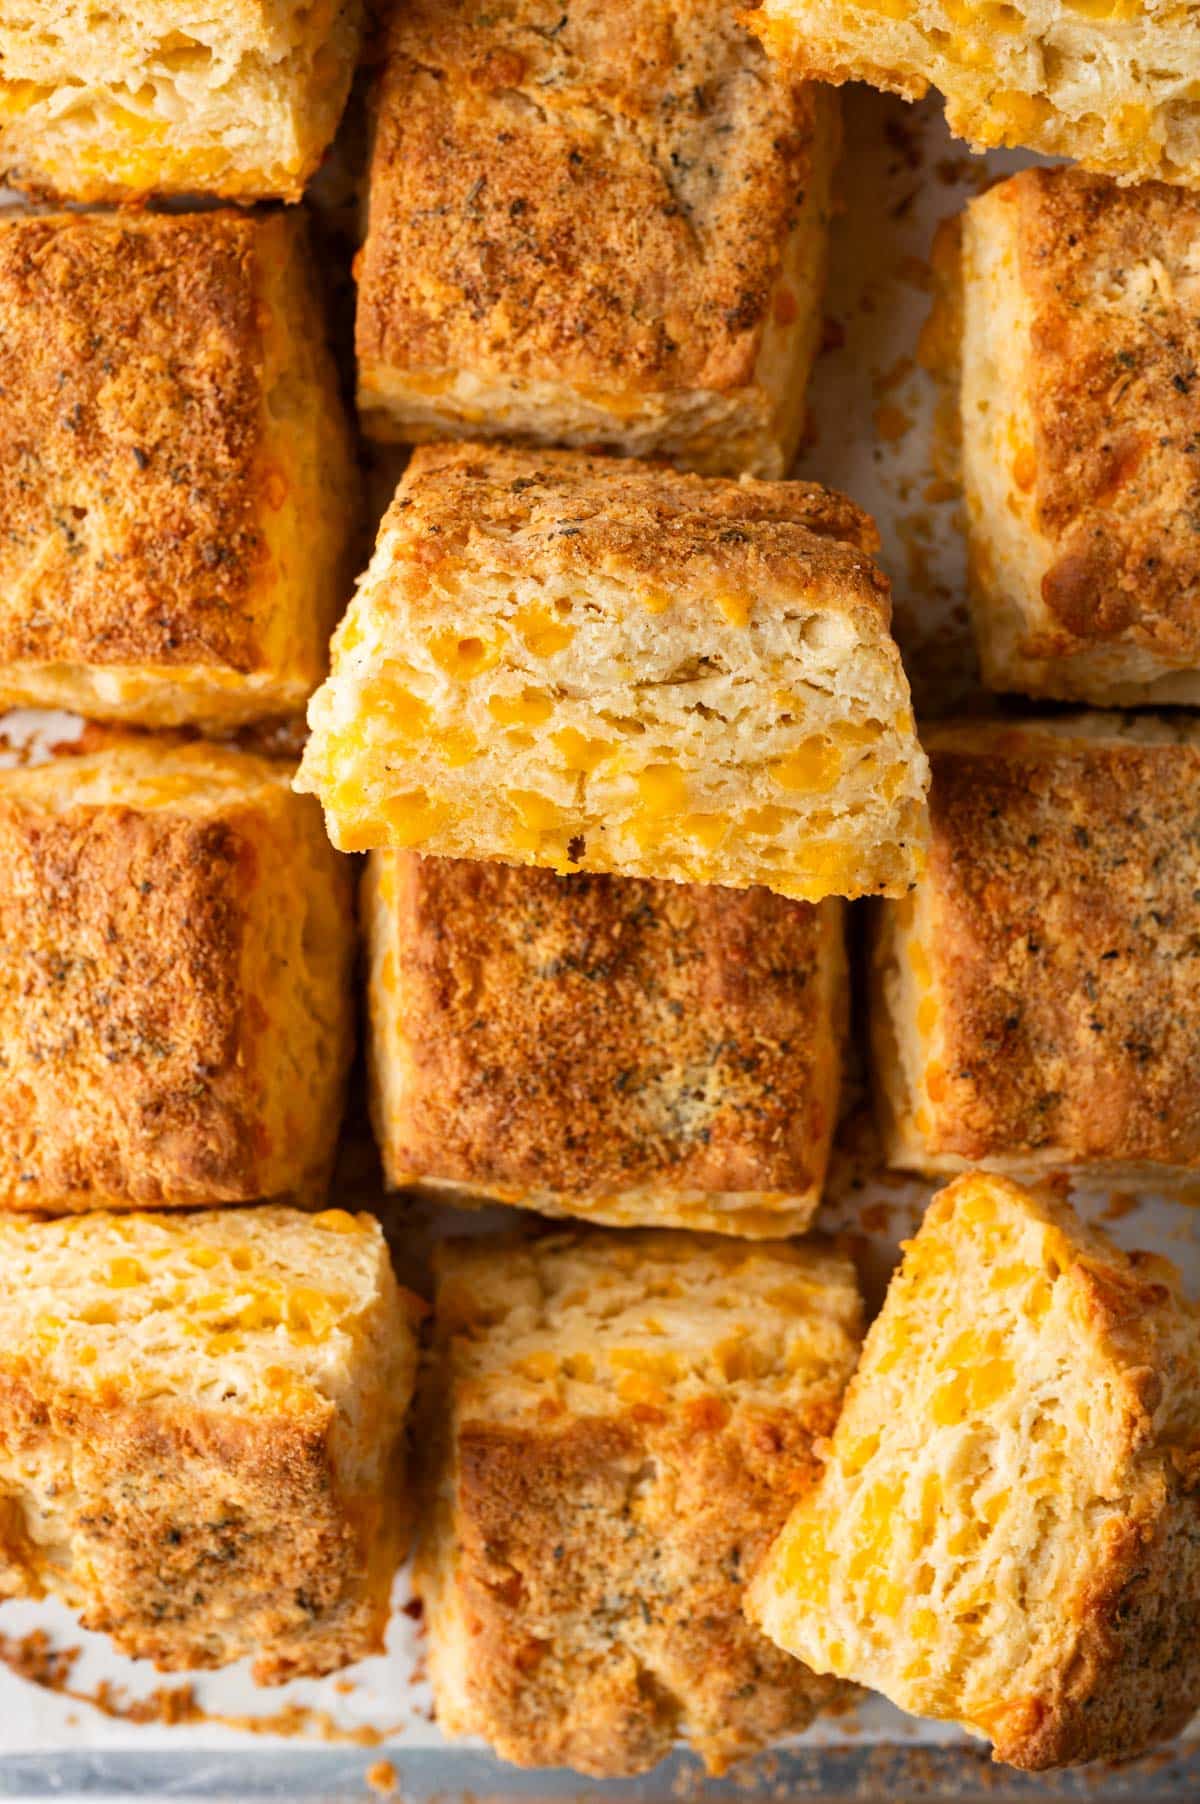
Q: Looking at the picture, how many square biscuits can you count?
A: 12